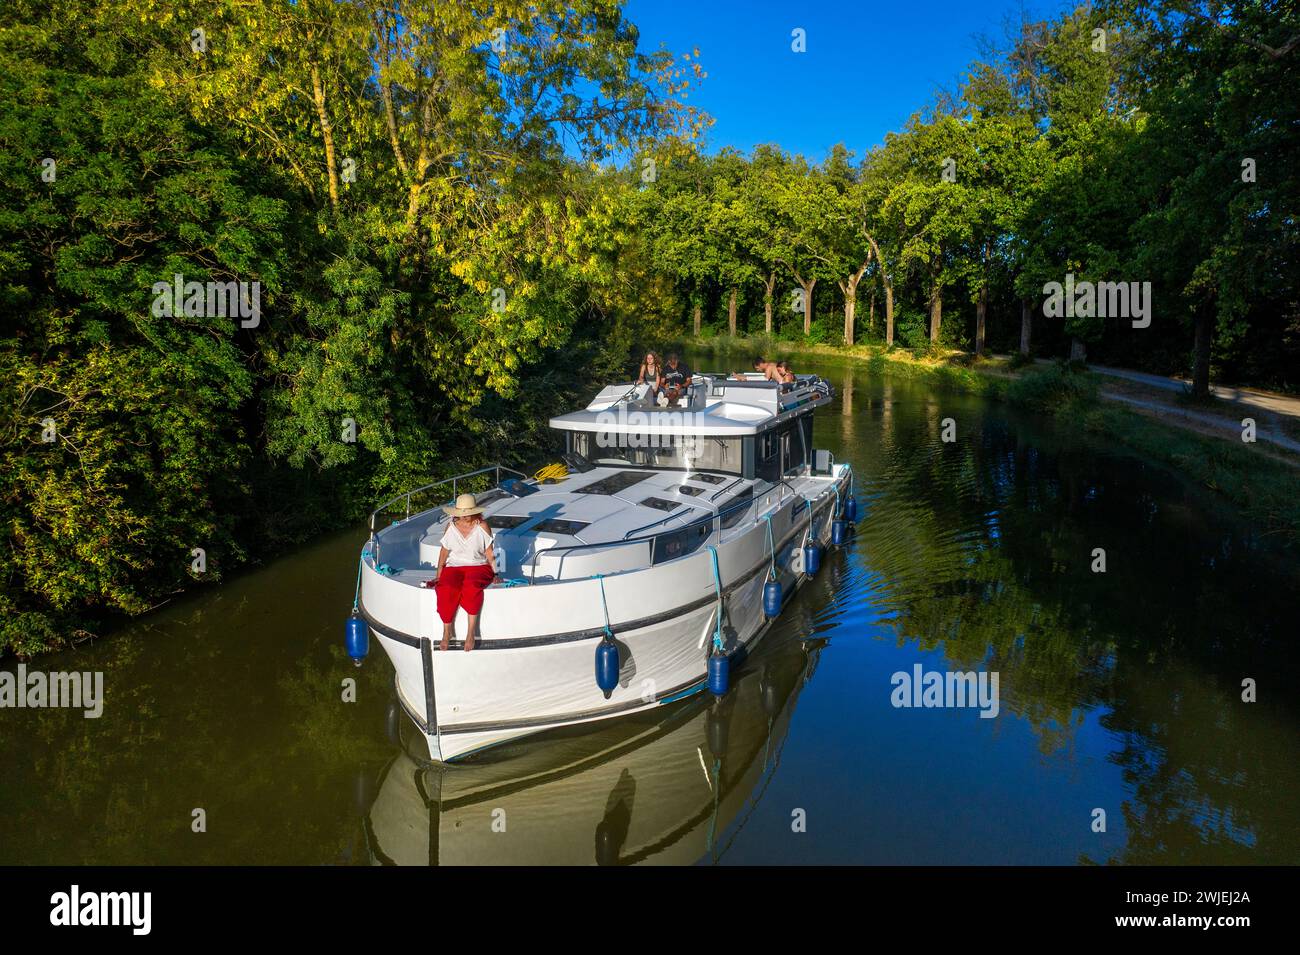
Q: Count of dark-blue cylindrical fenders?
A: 7